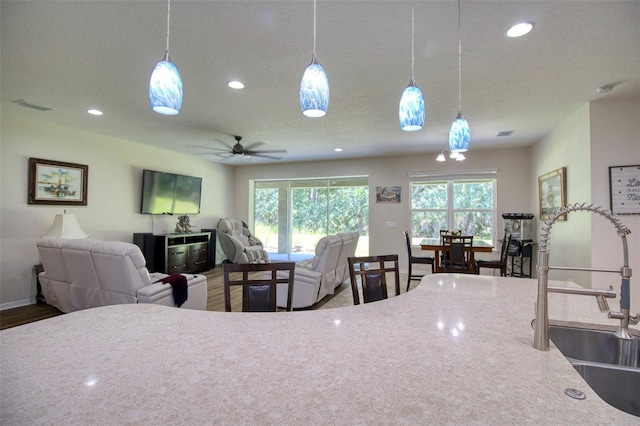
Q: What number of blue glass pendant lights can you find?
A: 4